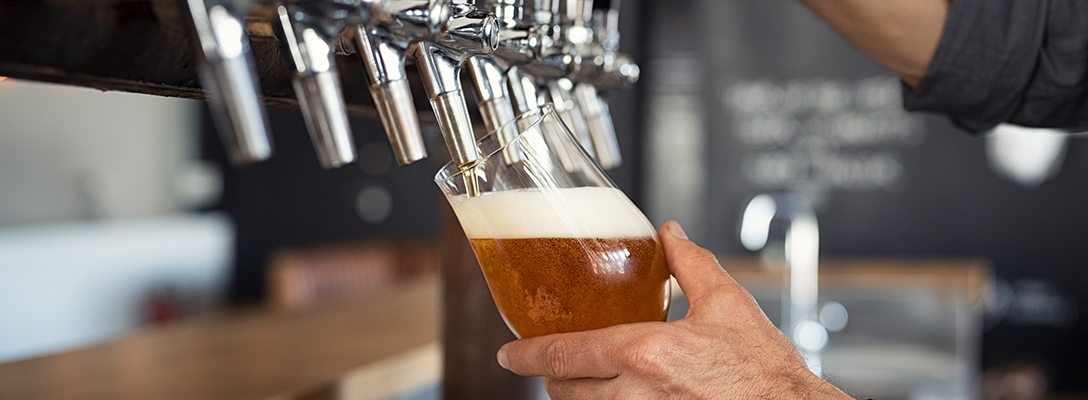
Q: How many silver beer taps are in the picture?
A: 8